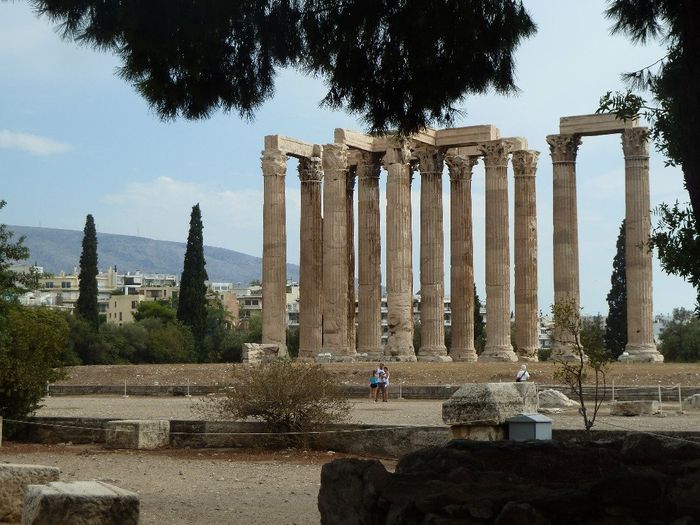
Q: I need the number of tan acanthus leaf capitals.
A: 11